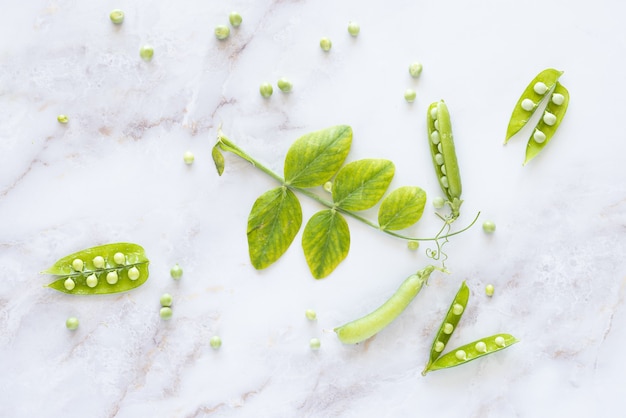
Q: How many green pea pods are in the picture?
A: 5